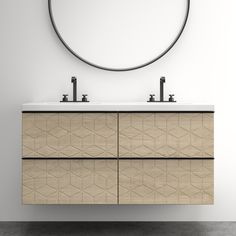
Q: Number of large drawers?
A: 4